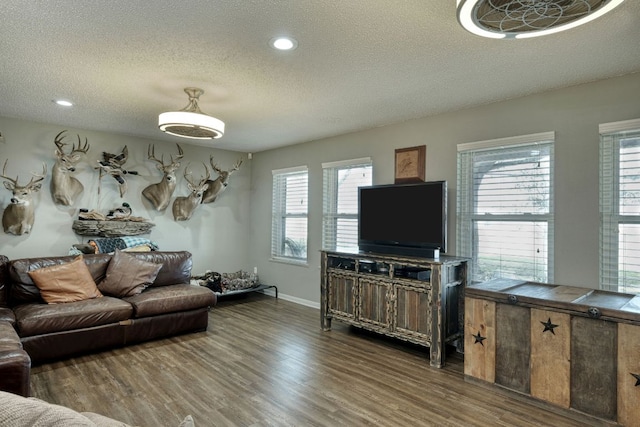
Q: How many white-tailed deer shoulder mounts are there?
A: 5